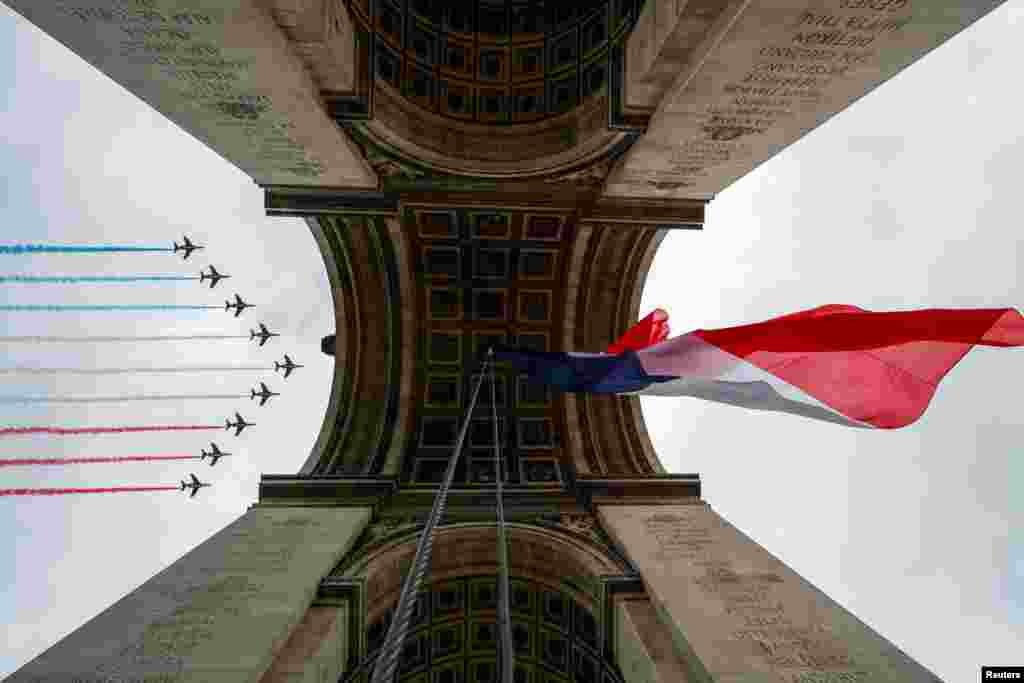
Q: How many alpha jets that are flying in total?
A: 9